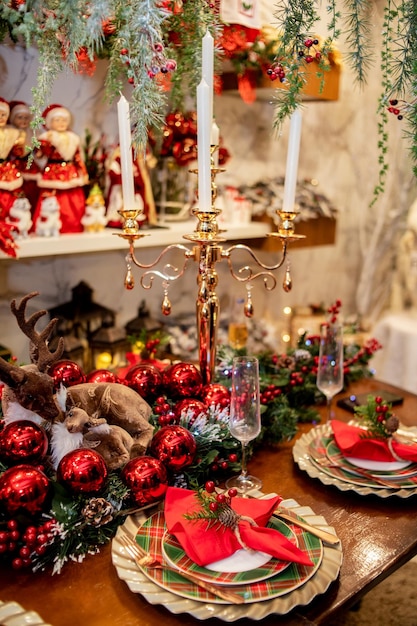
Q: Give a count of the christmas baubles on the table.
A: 11